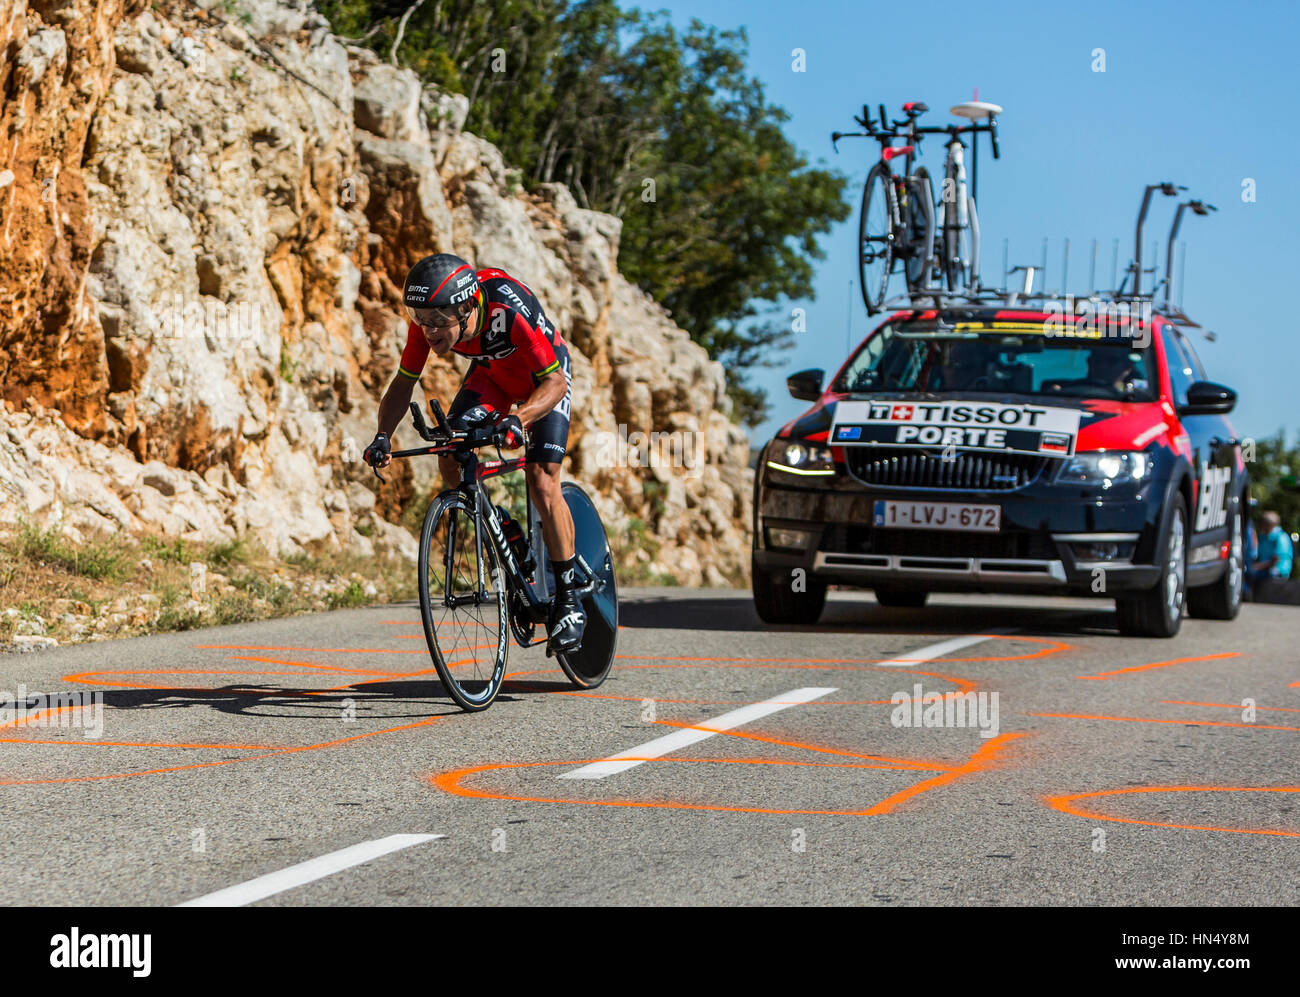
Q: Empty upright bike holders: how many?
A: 2